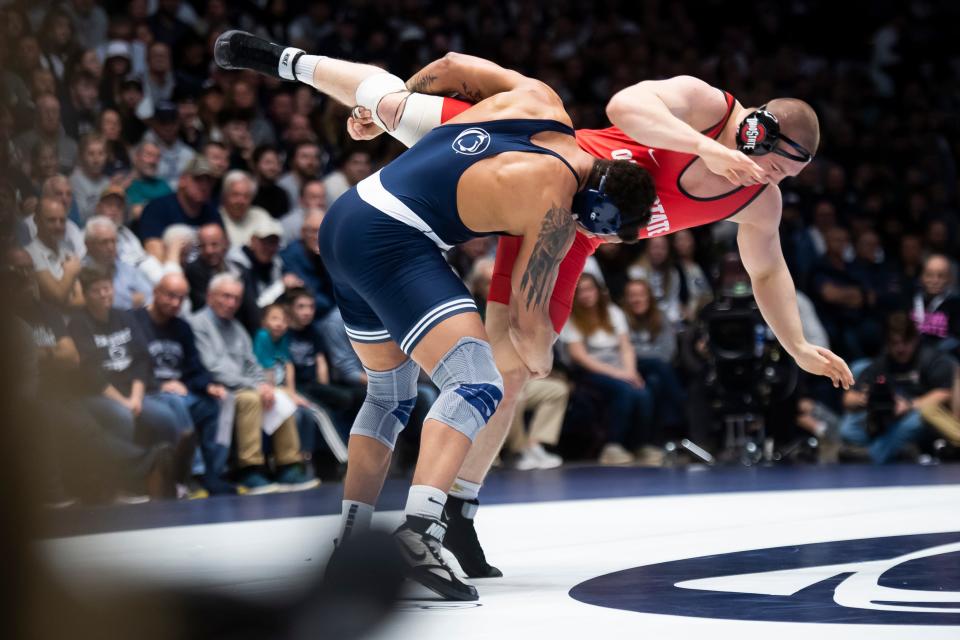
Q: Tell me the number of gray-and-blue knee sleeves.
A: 2